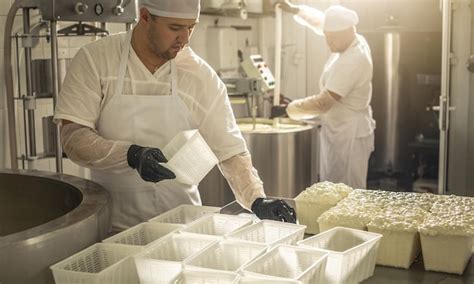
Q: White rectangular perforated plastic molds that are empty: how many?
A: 12